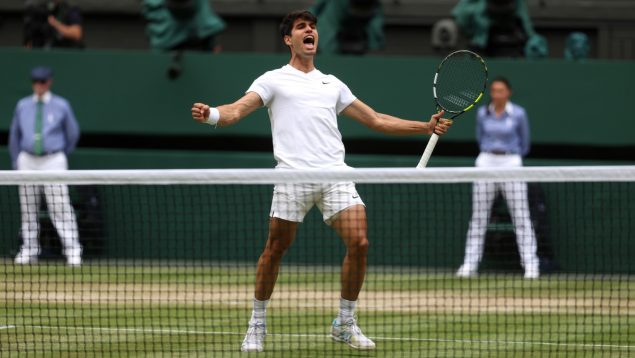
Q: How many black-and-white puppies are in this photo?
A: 0